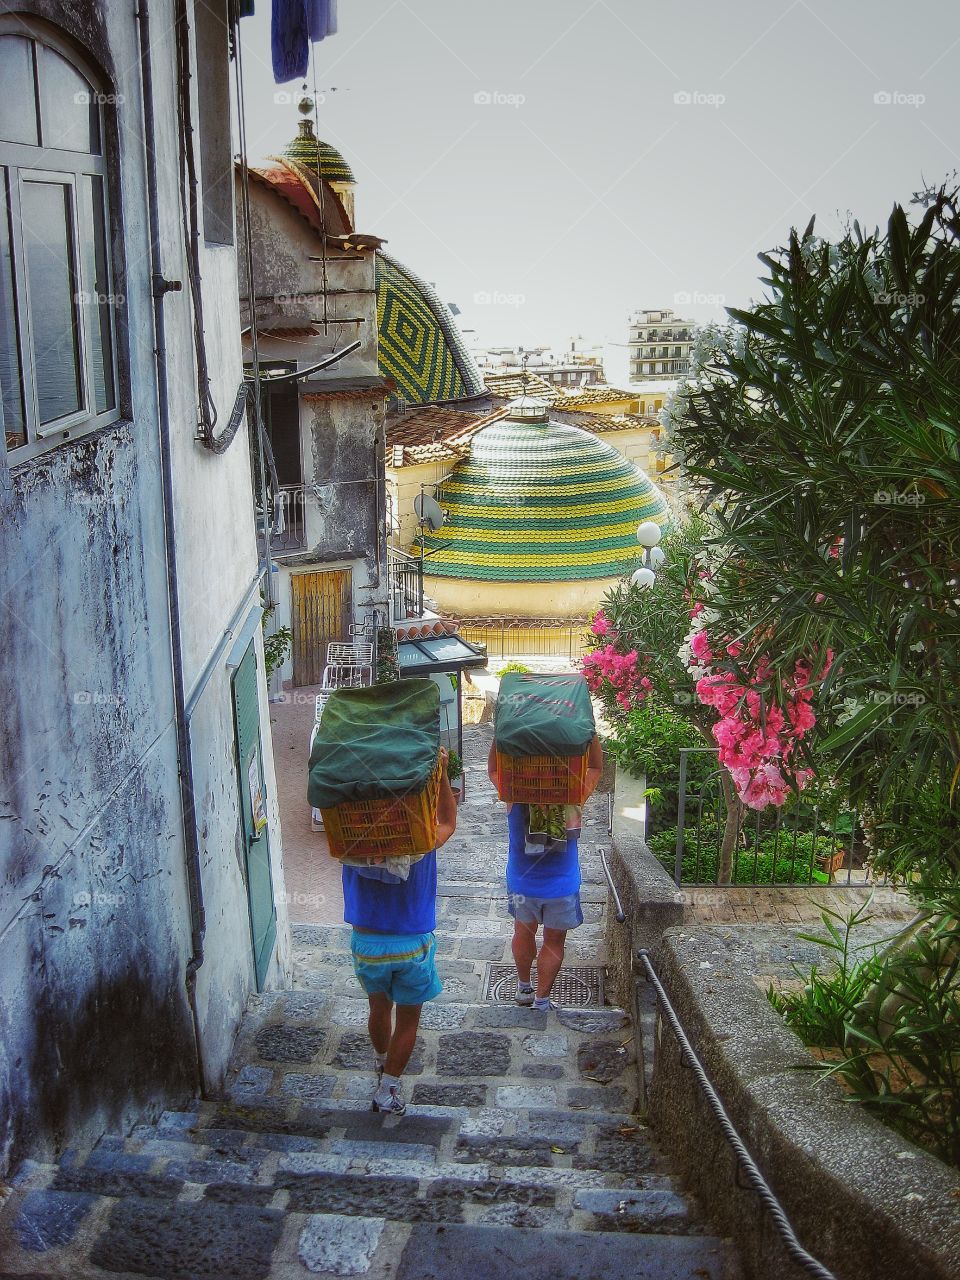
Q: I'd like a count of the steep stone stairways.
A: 1